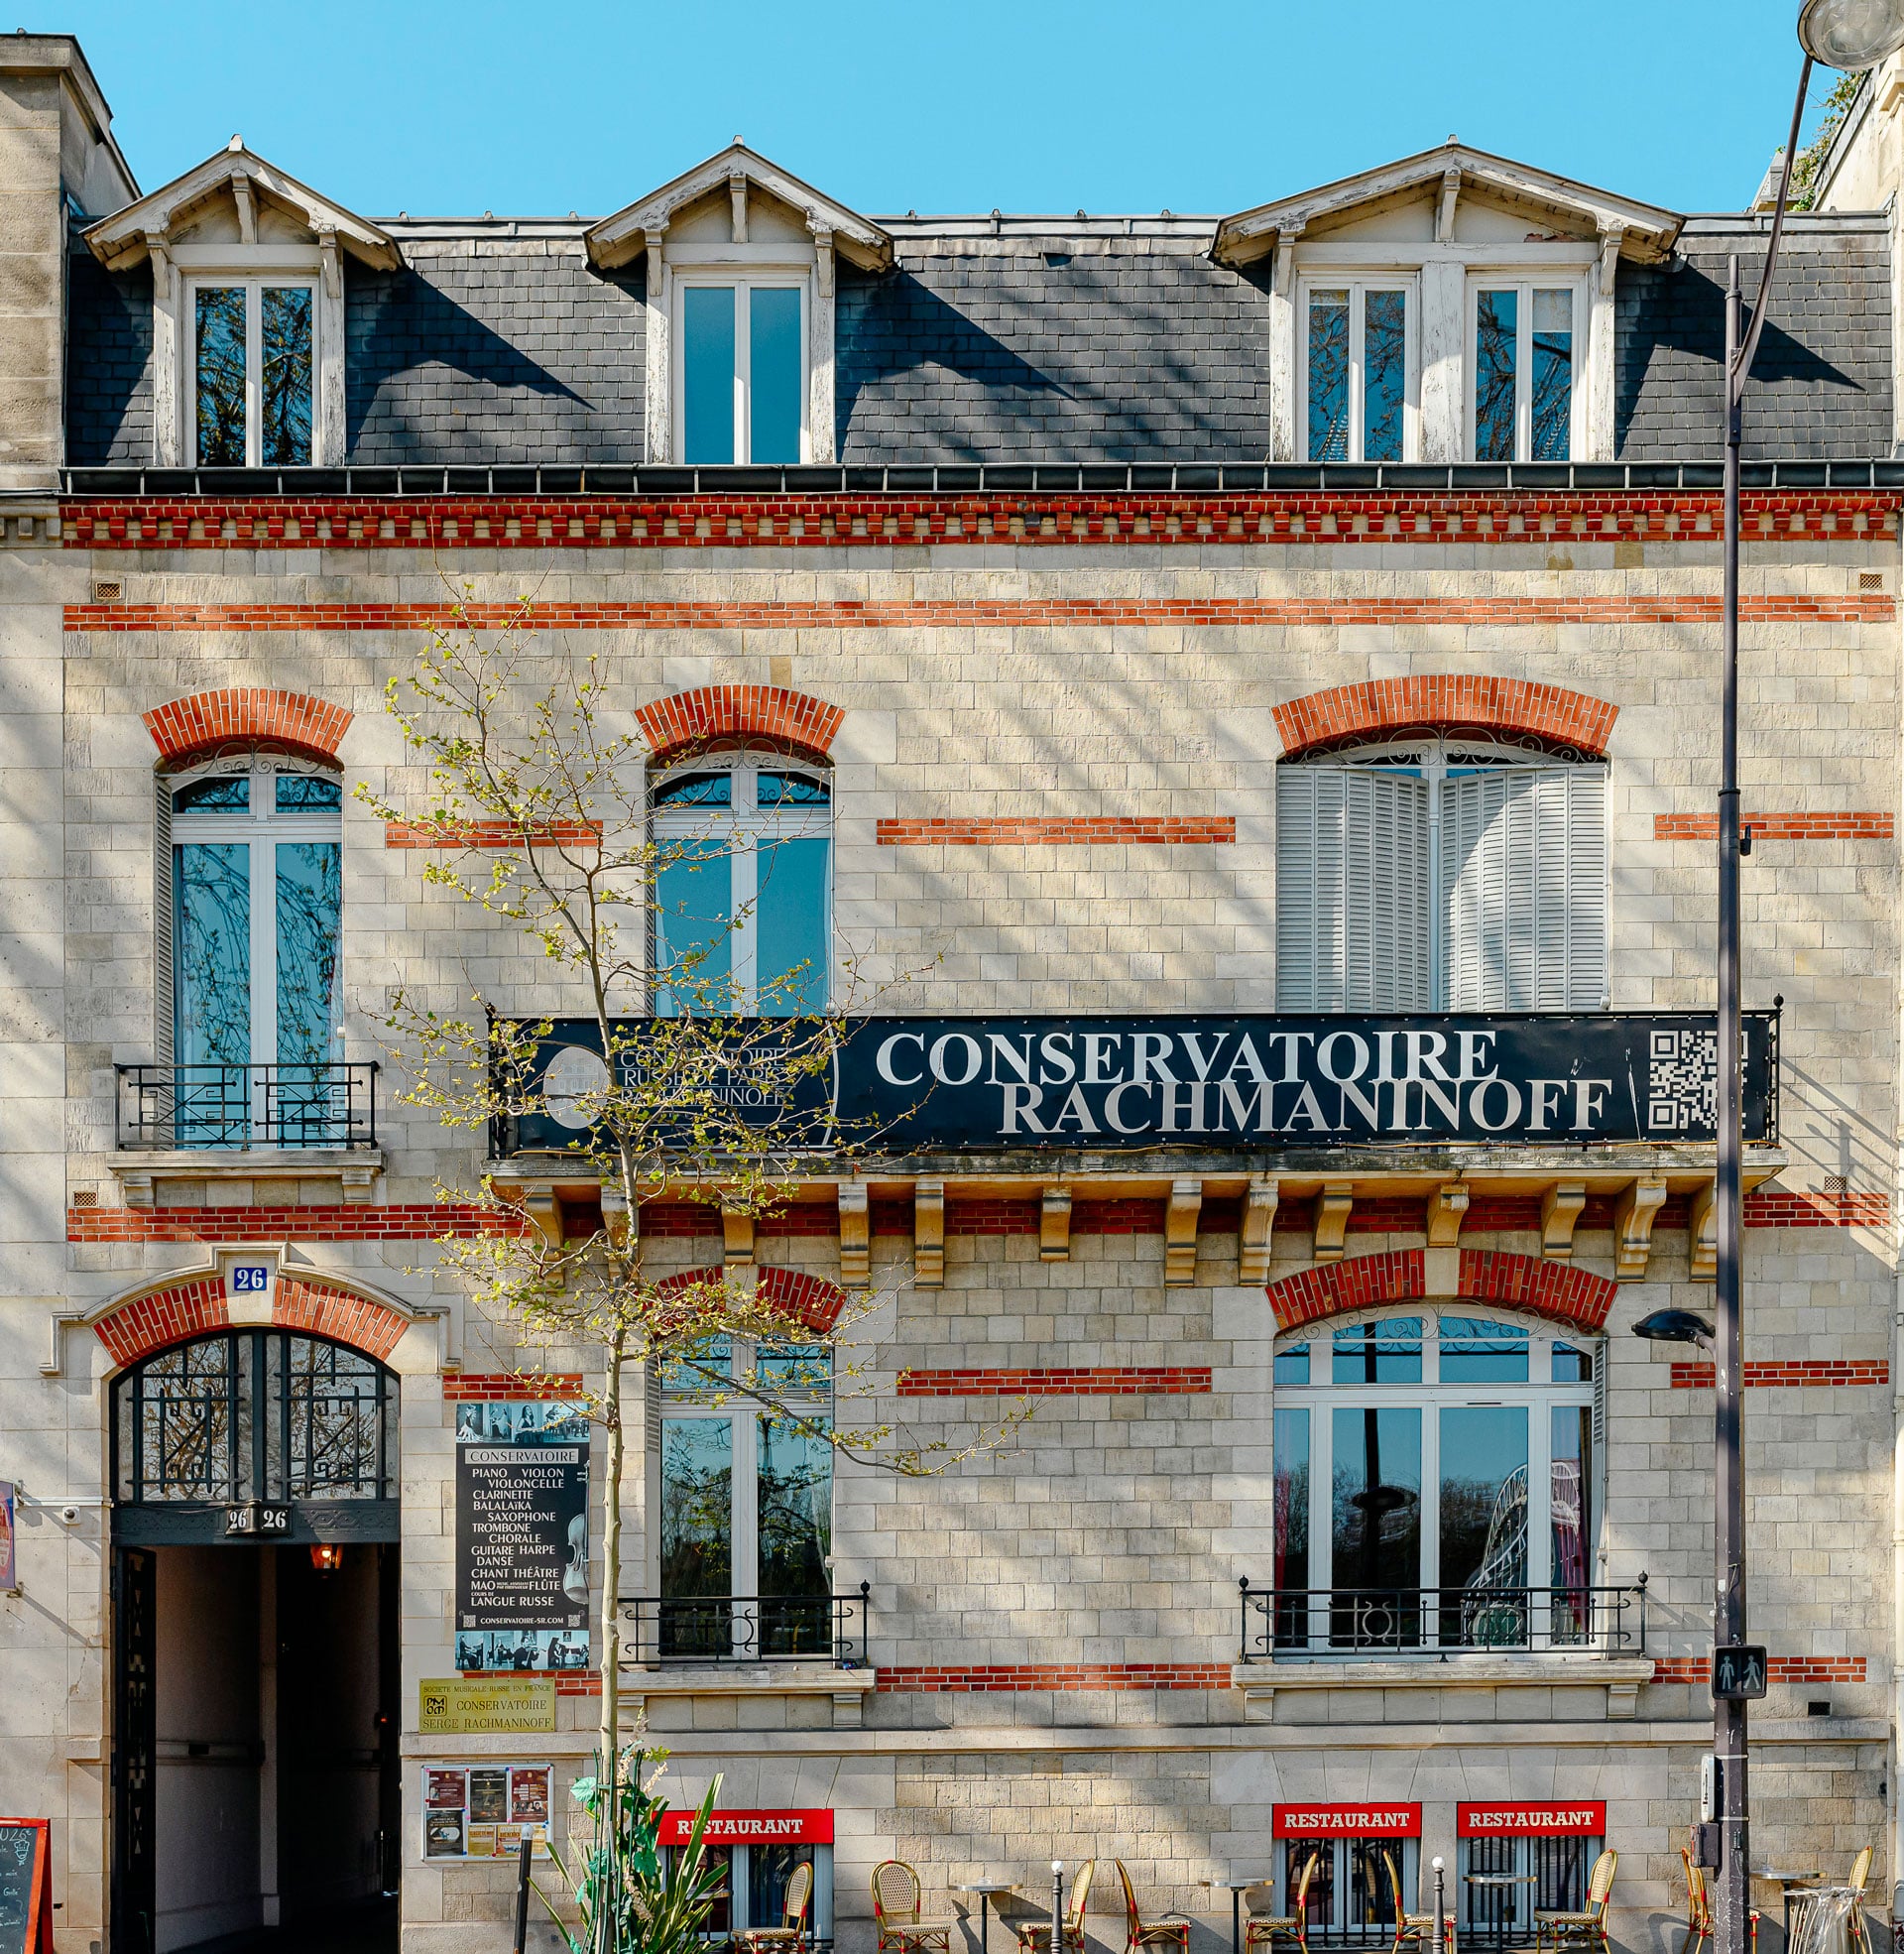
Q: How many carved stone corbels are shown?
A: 13